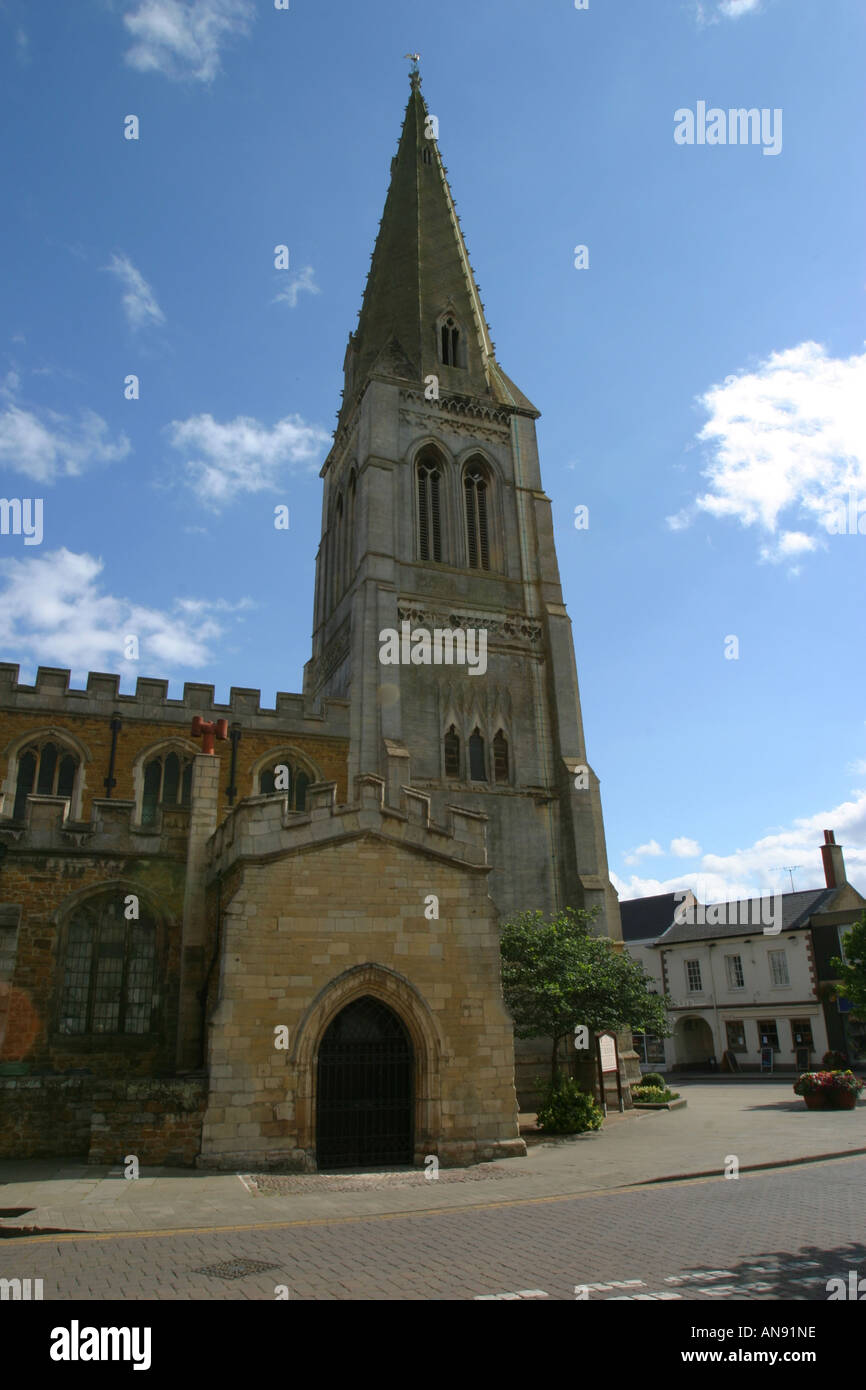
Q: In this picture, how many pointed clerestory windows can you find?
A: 3